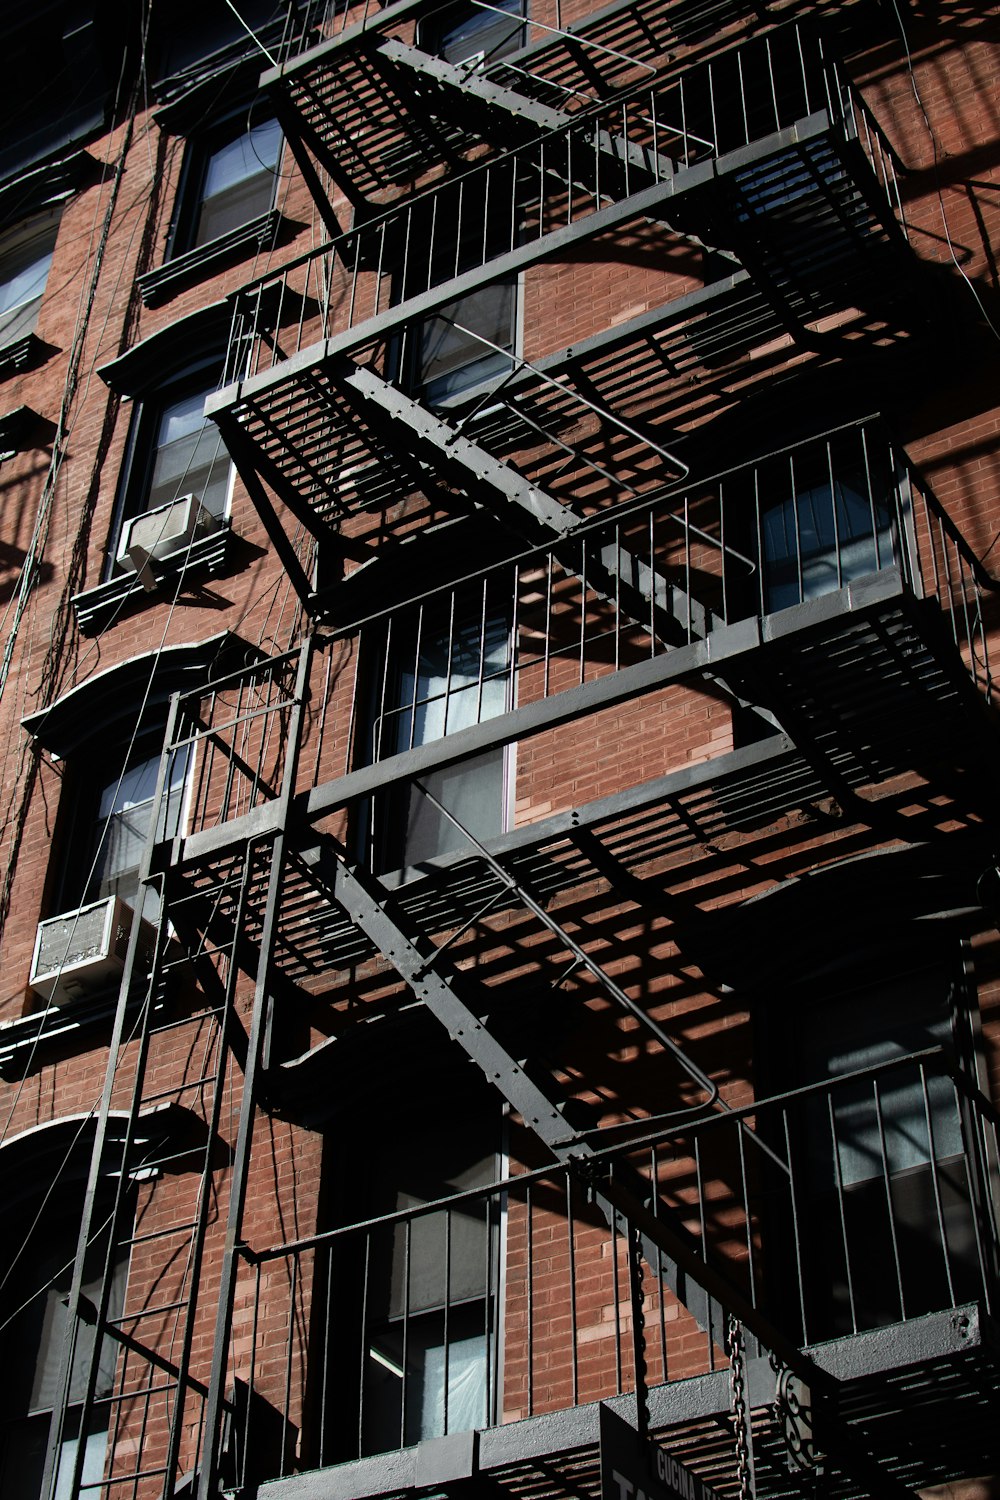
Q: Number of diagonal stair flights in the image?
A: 3